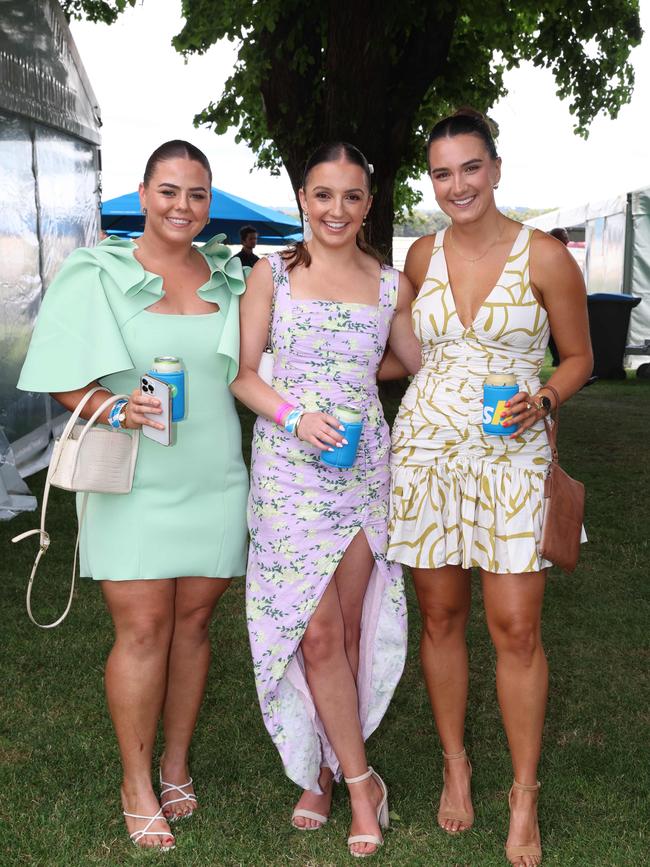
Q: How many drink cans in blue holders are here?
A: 3